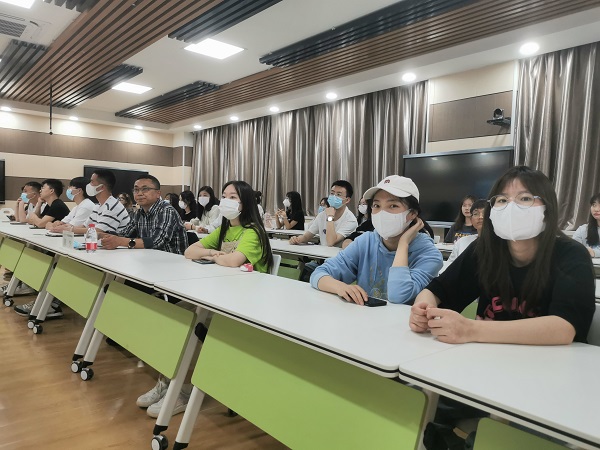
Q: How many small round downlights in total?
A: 9